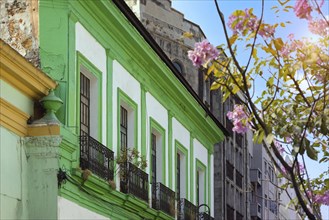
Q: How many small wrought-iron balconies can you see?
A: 5